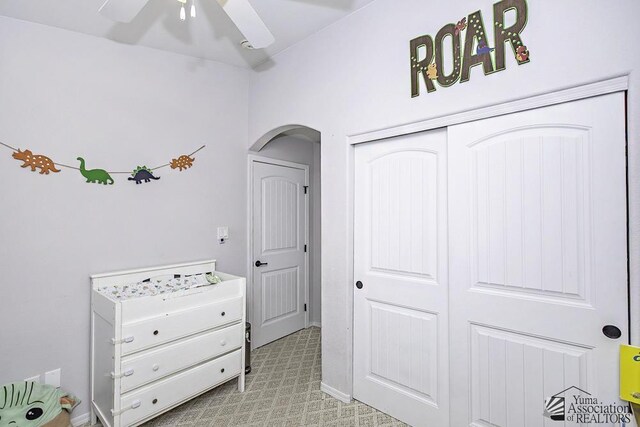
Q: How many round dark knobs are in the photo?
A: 6